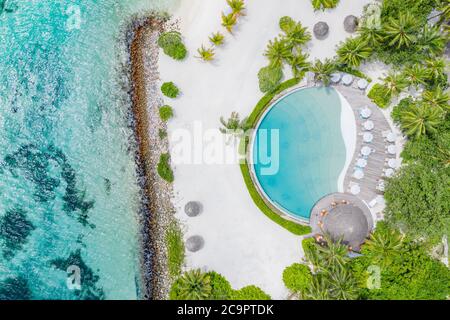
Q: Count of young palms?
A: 4